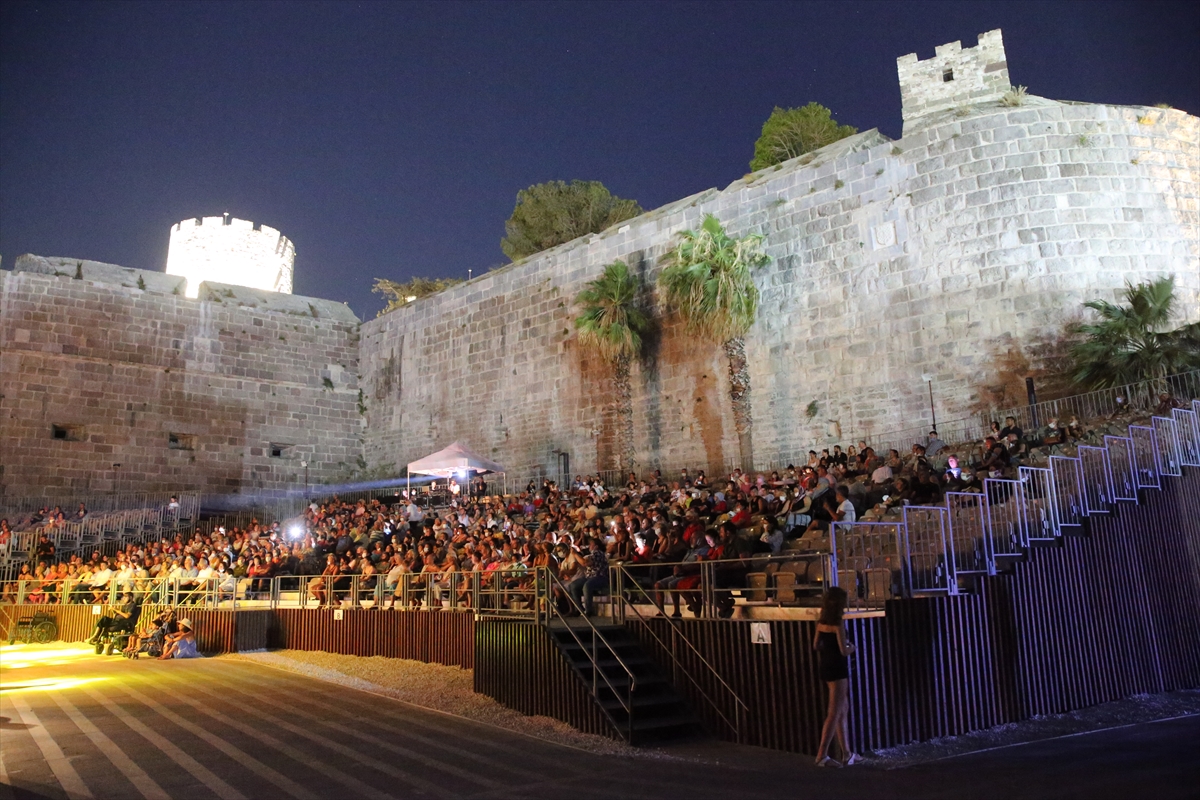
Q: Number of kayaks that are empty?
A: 0